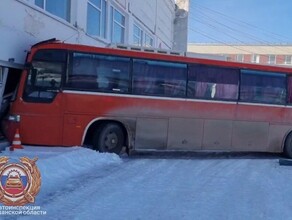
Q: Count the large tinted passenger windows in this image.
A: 4